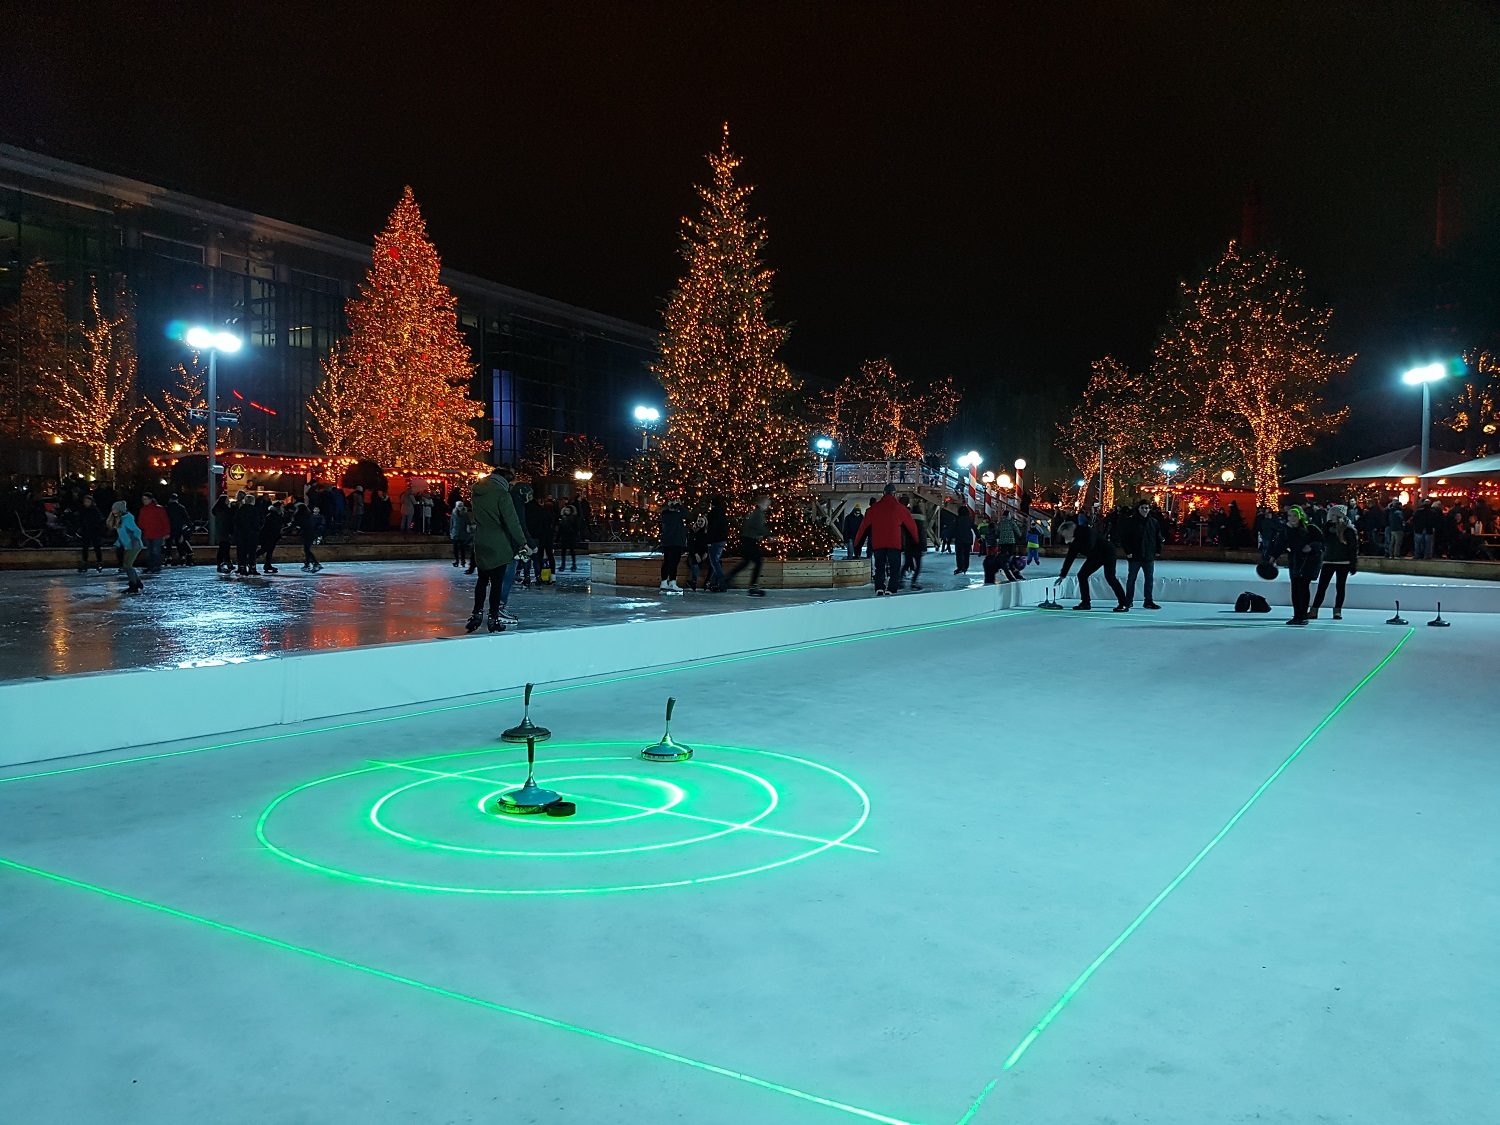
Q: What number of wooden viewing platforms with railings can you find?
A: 1